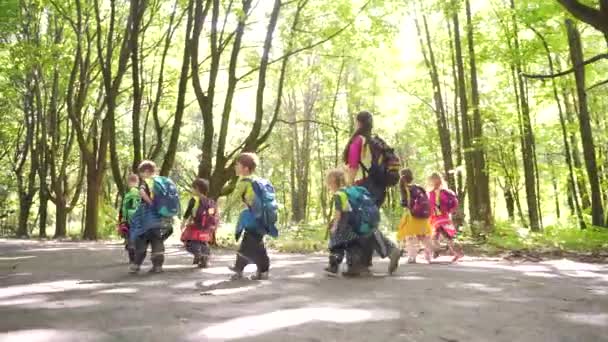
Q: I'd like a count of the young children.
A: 7